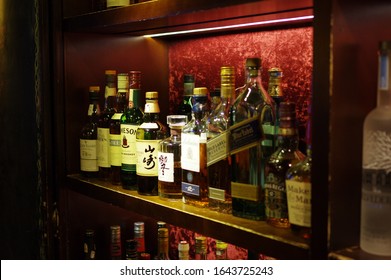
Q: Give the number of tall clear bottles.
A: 1